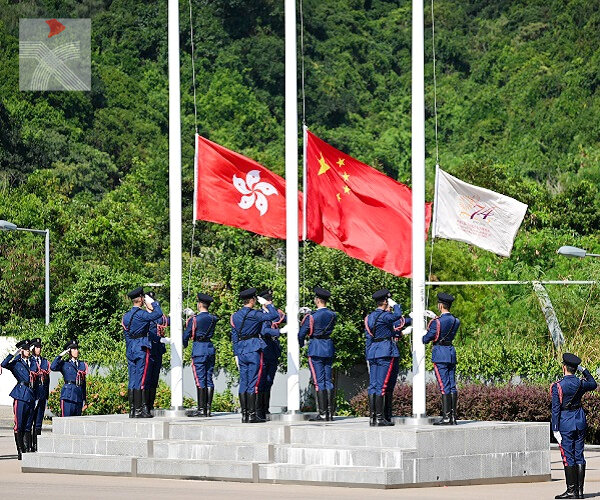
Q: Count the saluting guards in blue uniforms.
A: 7